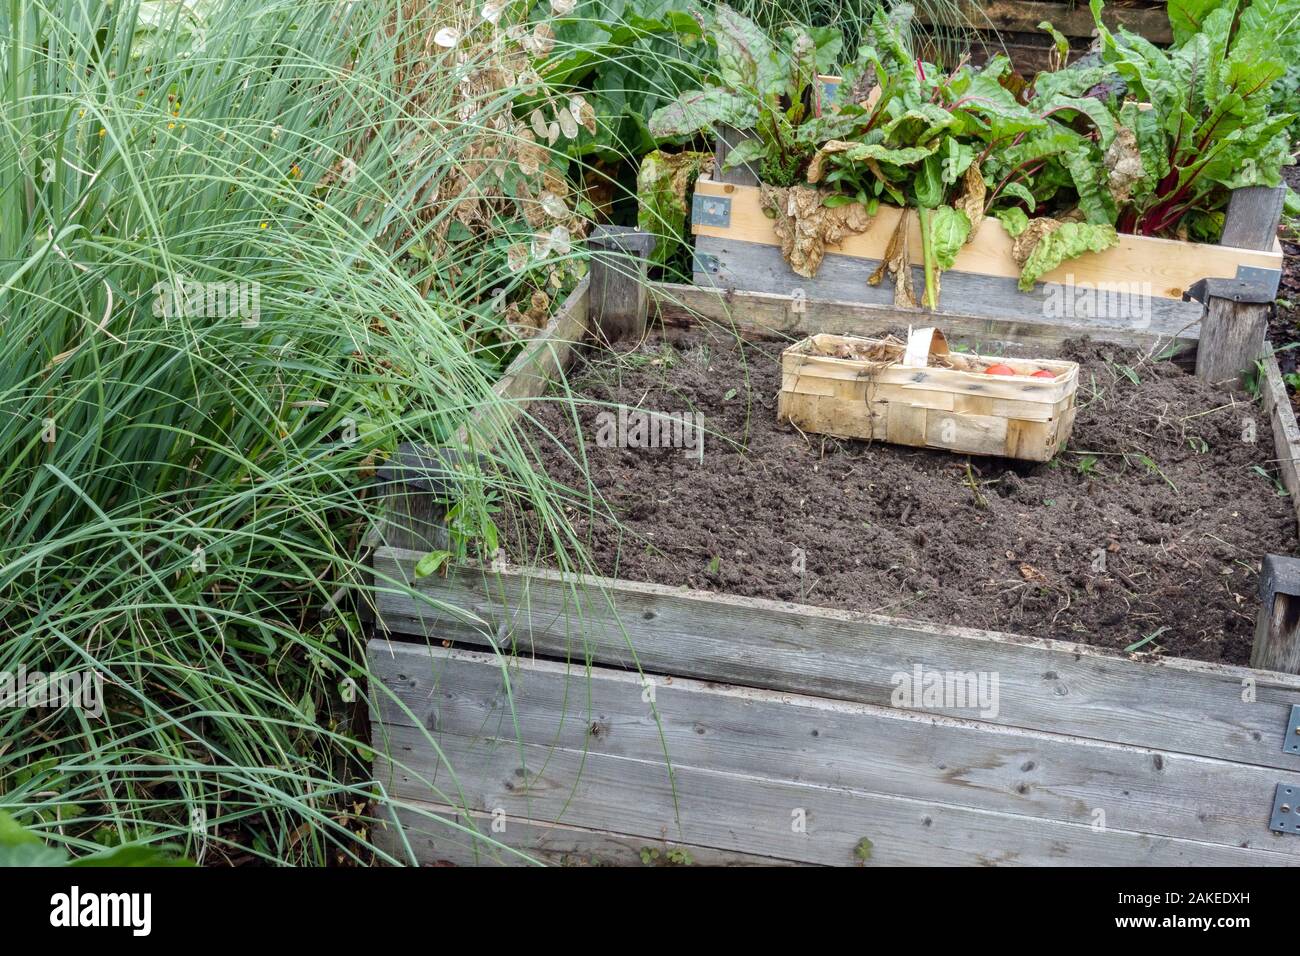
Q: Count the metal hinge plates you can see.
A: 5